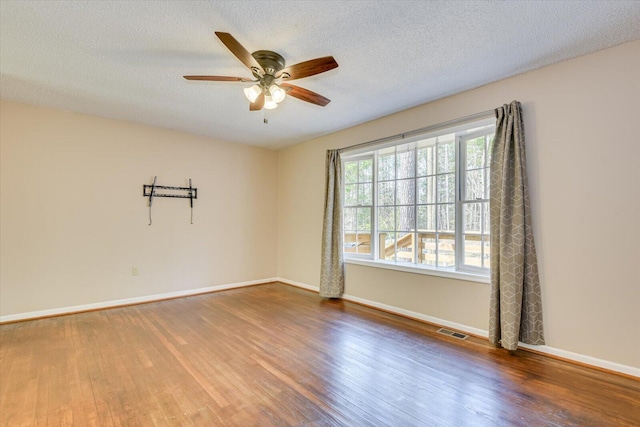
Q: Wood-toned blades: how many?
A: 5